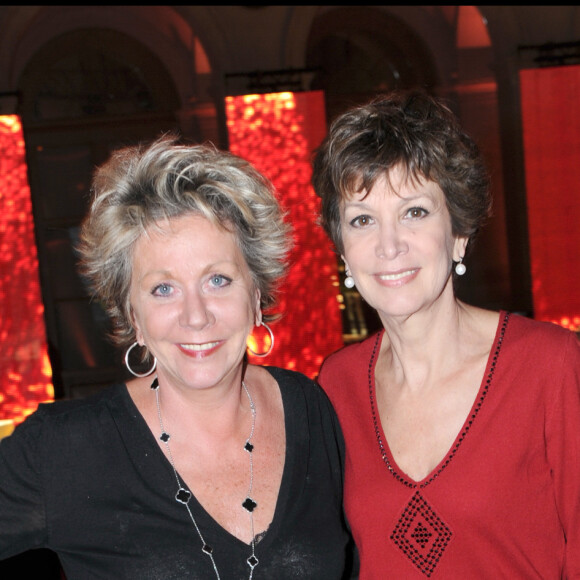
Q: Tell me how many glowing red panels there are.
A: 3